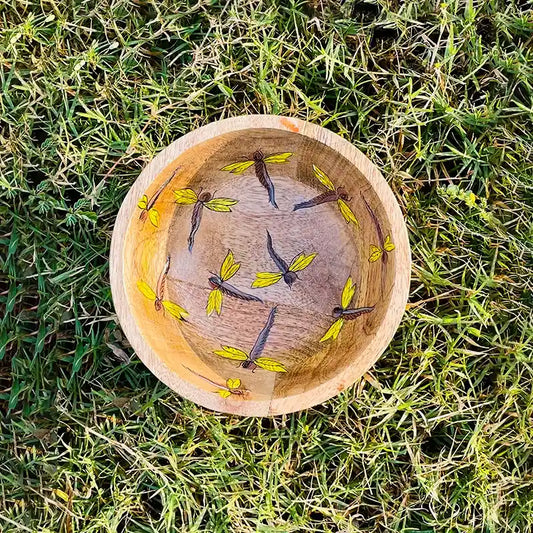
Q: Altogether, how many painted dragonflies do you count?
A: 11